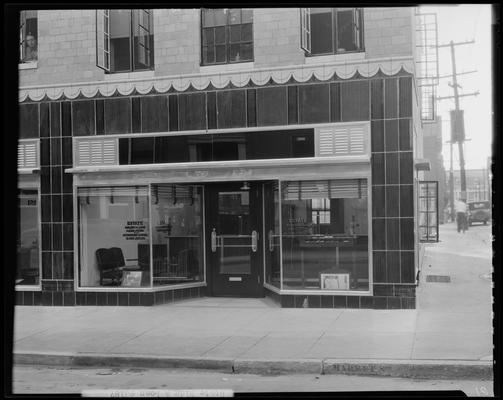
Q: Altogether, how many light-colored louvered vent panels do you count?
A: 3